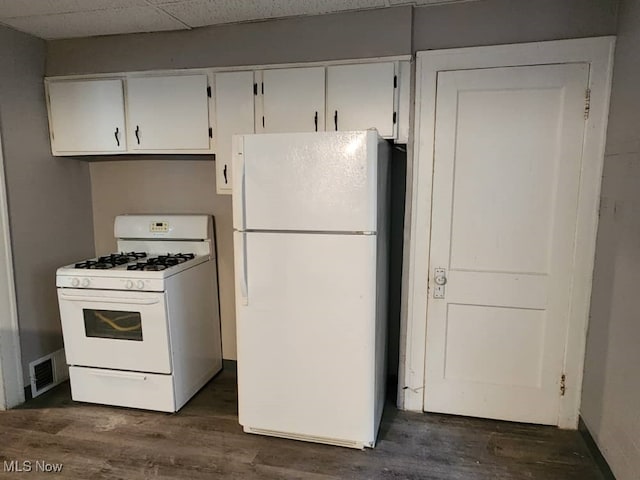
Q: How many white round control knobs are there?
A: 4